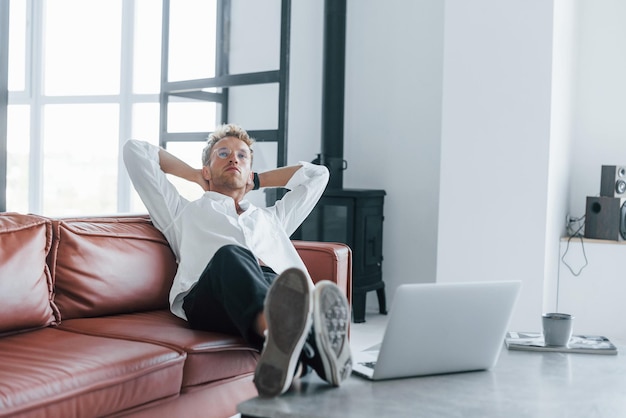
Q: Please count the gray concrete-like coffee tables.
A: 1